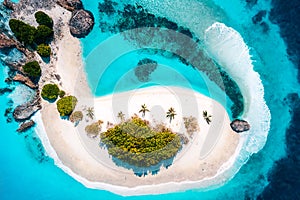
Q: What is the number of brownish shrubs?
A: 3